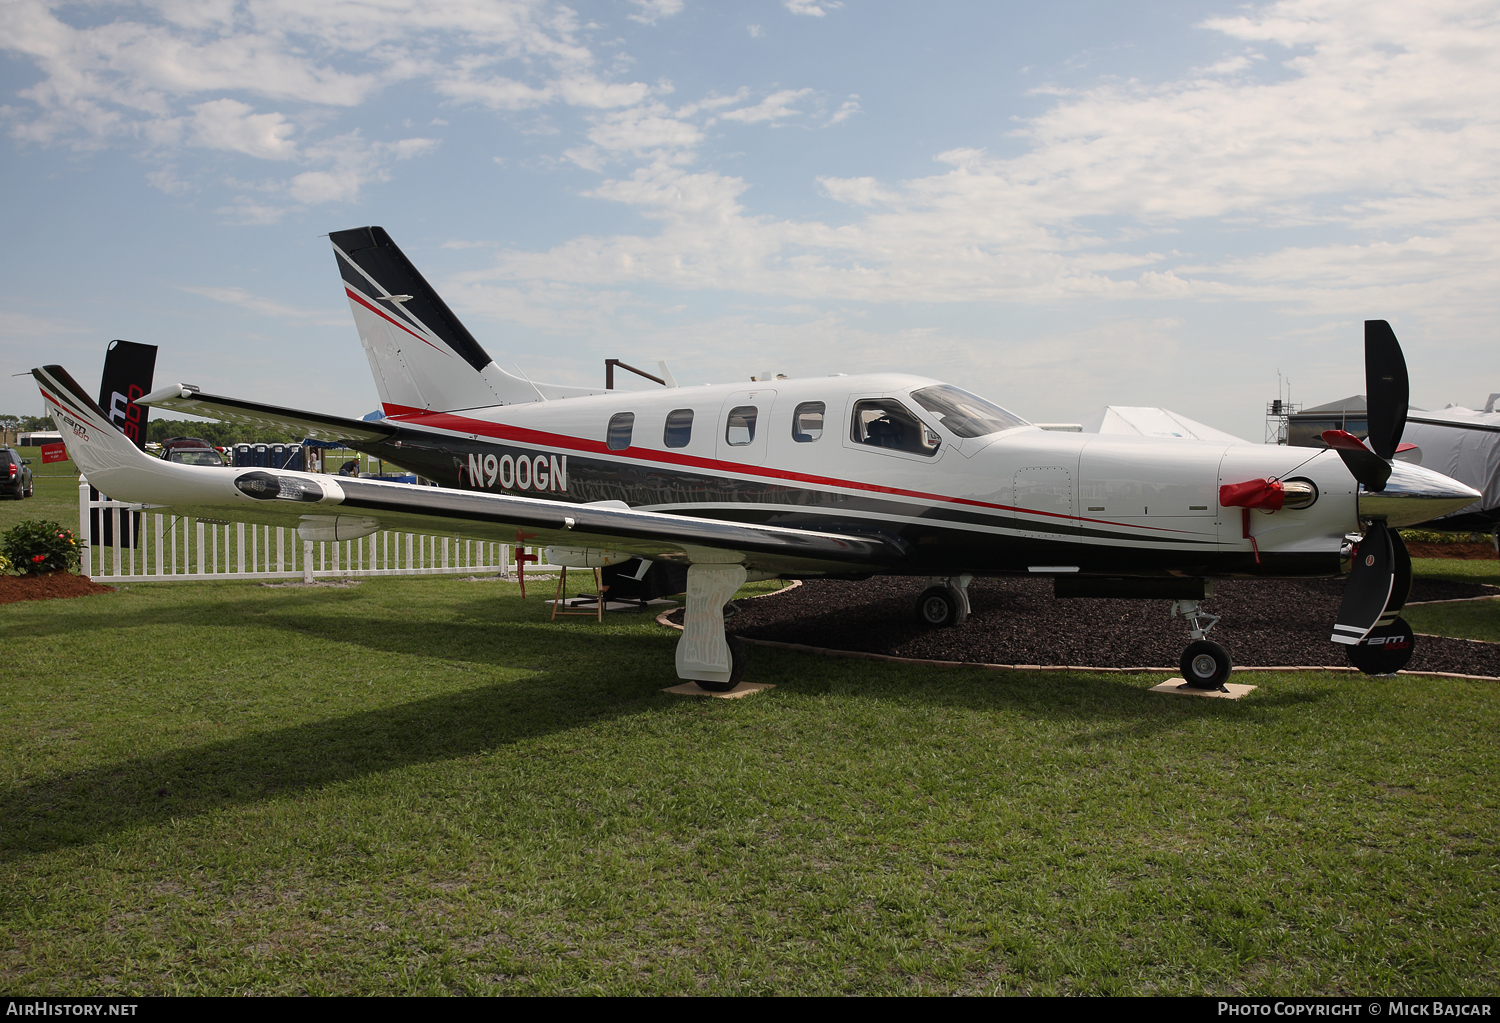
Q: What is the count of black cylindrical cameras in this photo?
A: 0